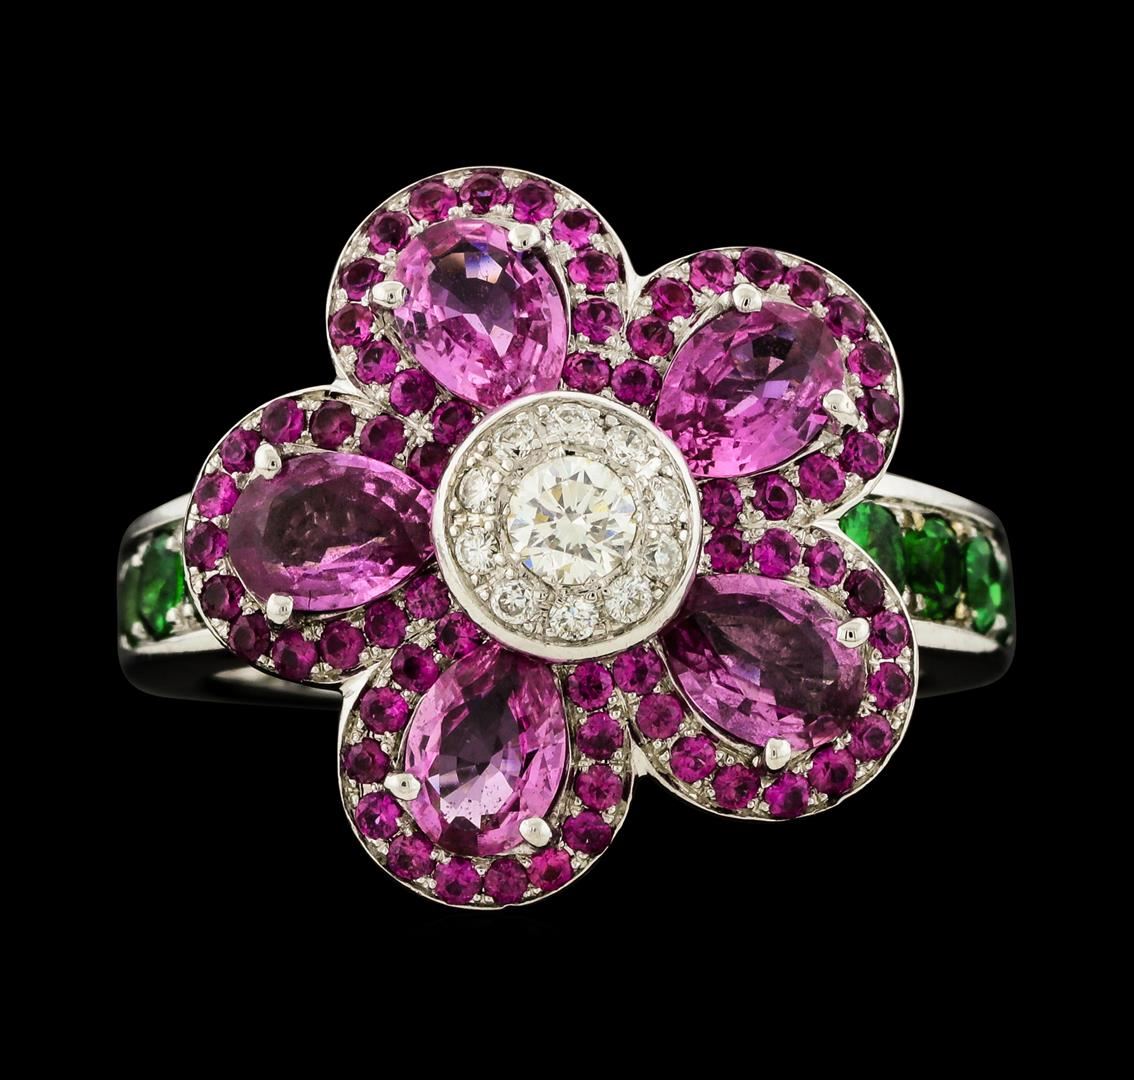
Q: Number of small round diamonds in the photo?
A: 10